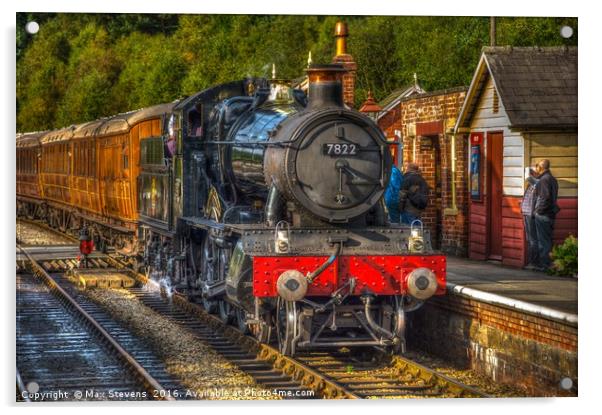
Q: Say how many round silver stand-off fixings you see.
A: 4